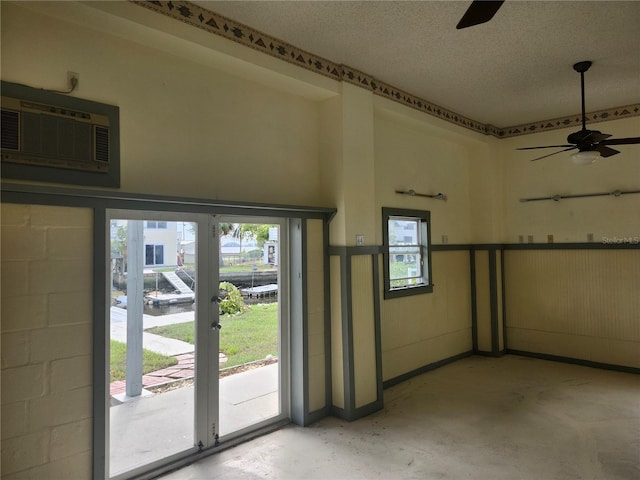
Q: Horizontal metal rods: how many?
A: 2